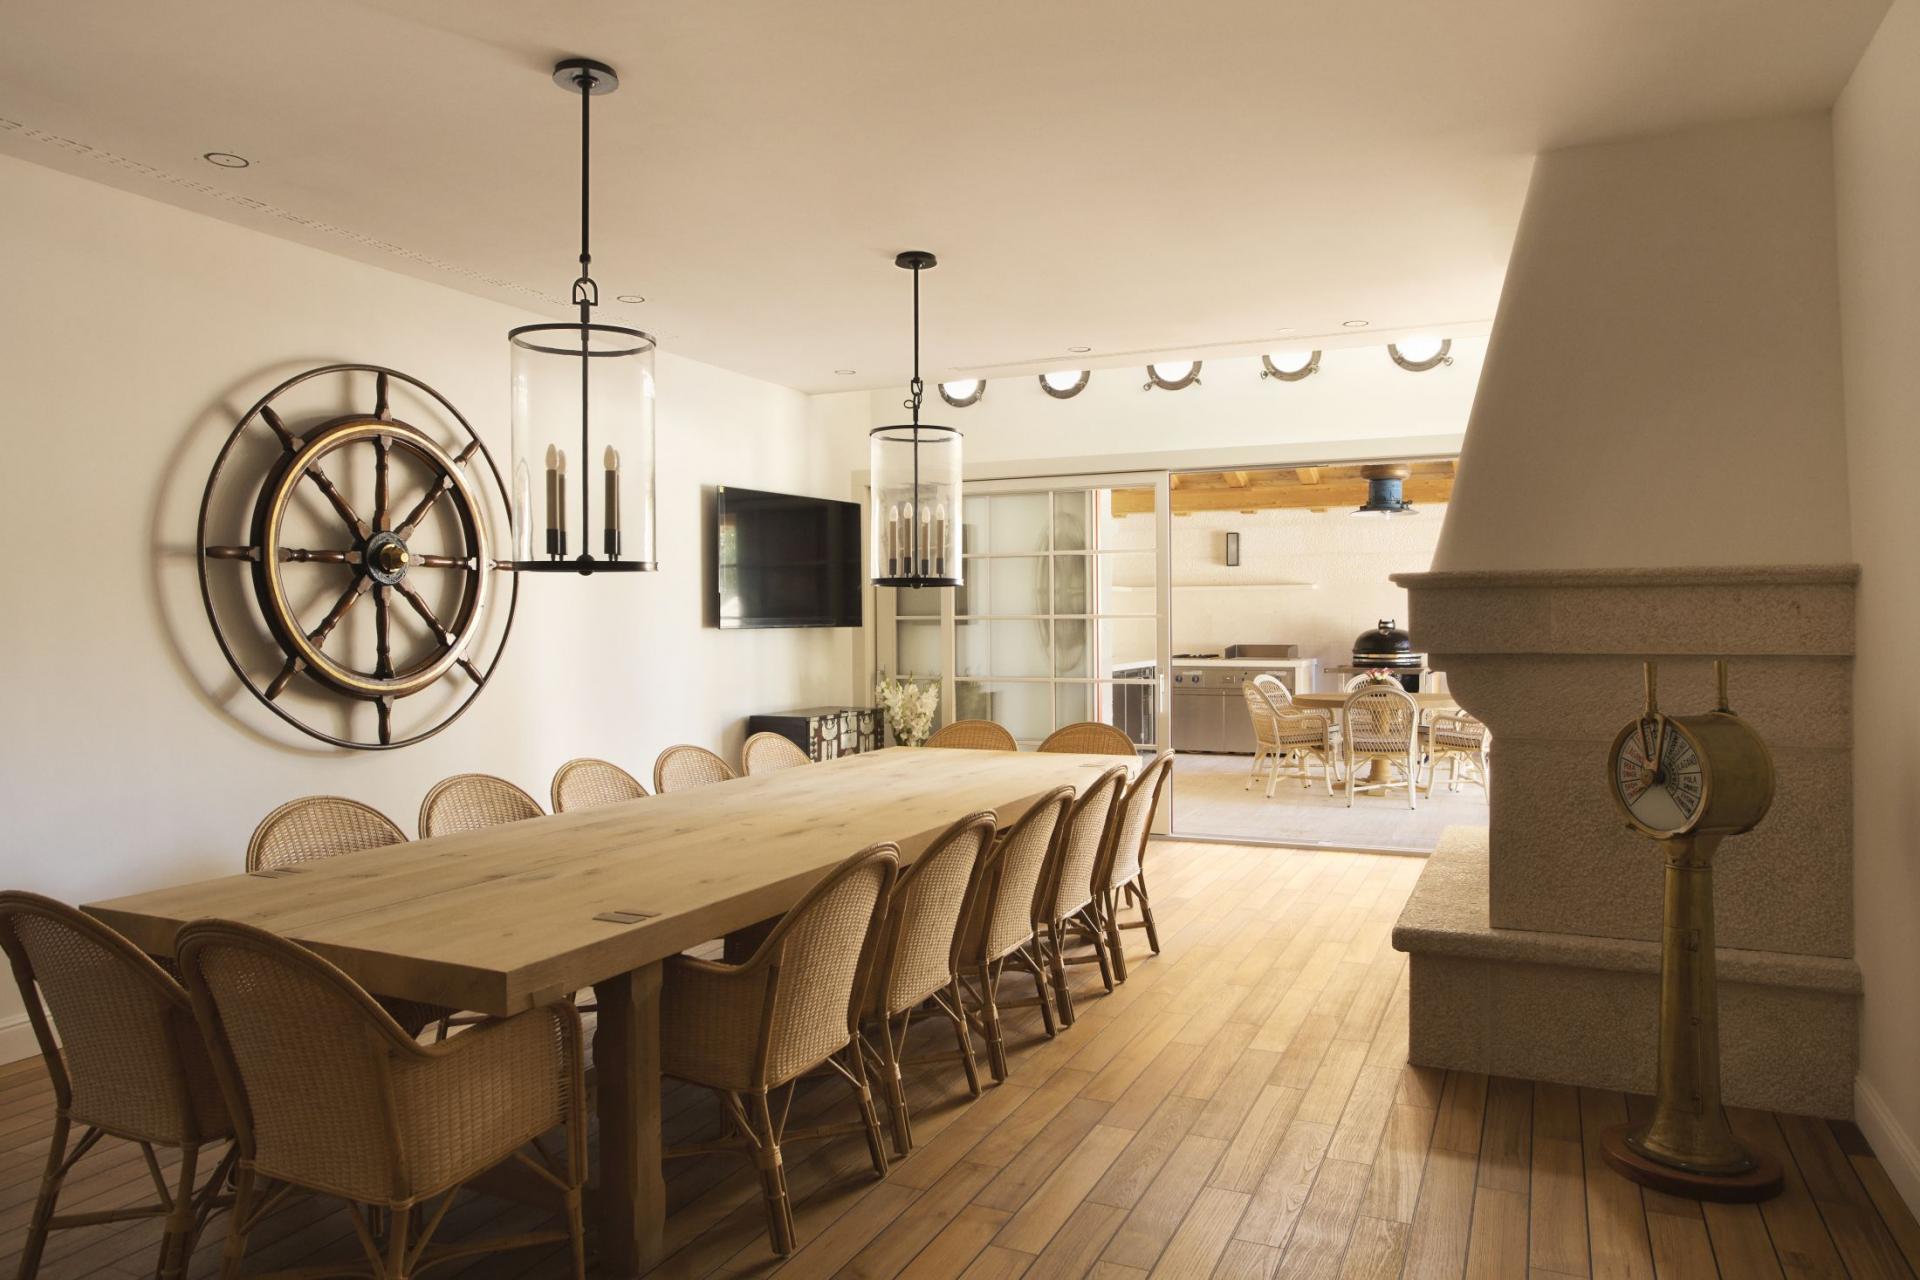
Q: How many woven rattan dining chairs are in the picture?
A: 14